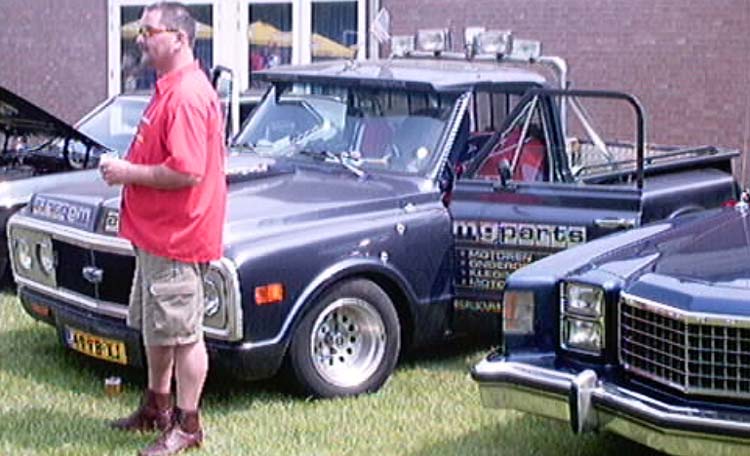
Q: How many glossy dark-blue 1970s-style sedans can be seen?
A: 1